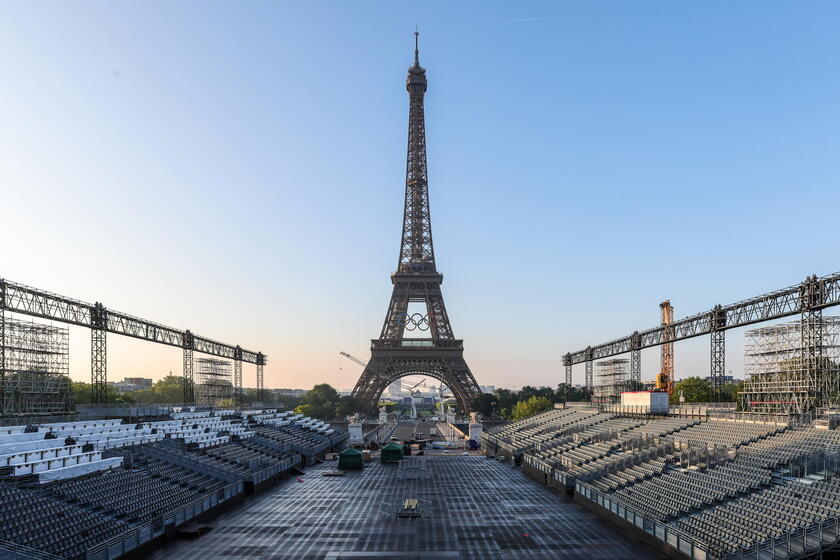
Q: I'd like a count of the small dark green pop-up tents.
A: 2